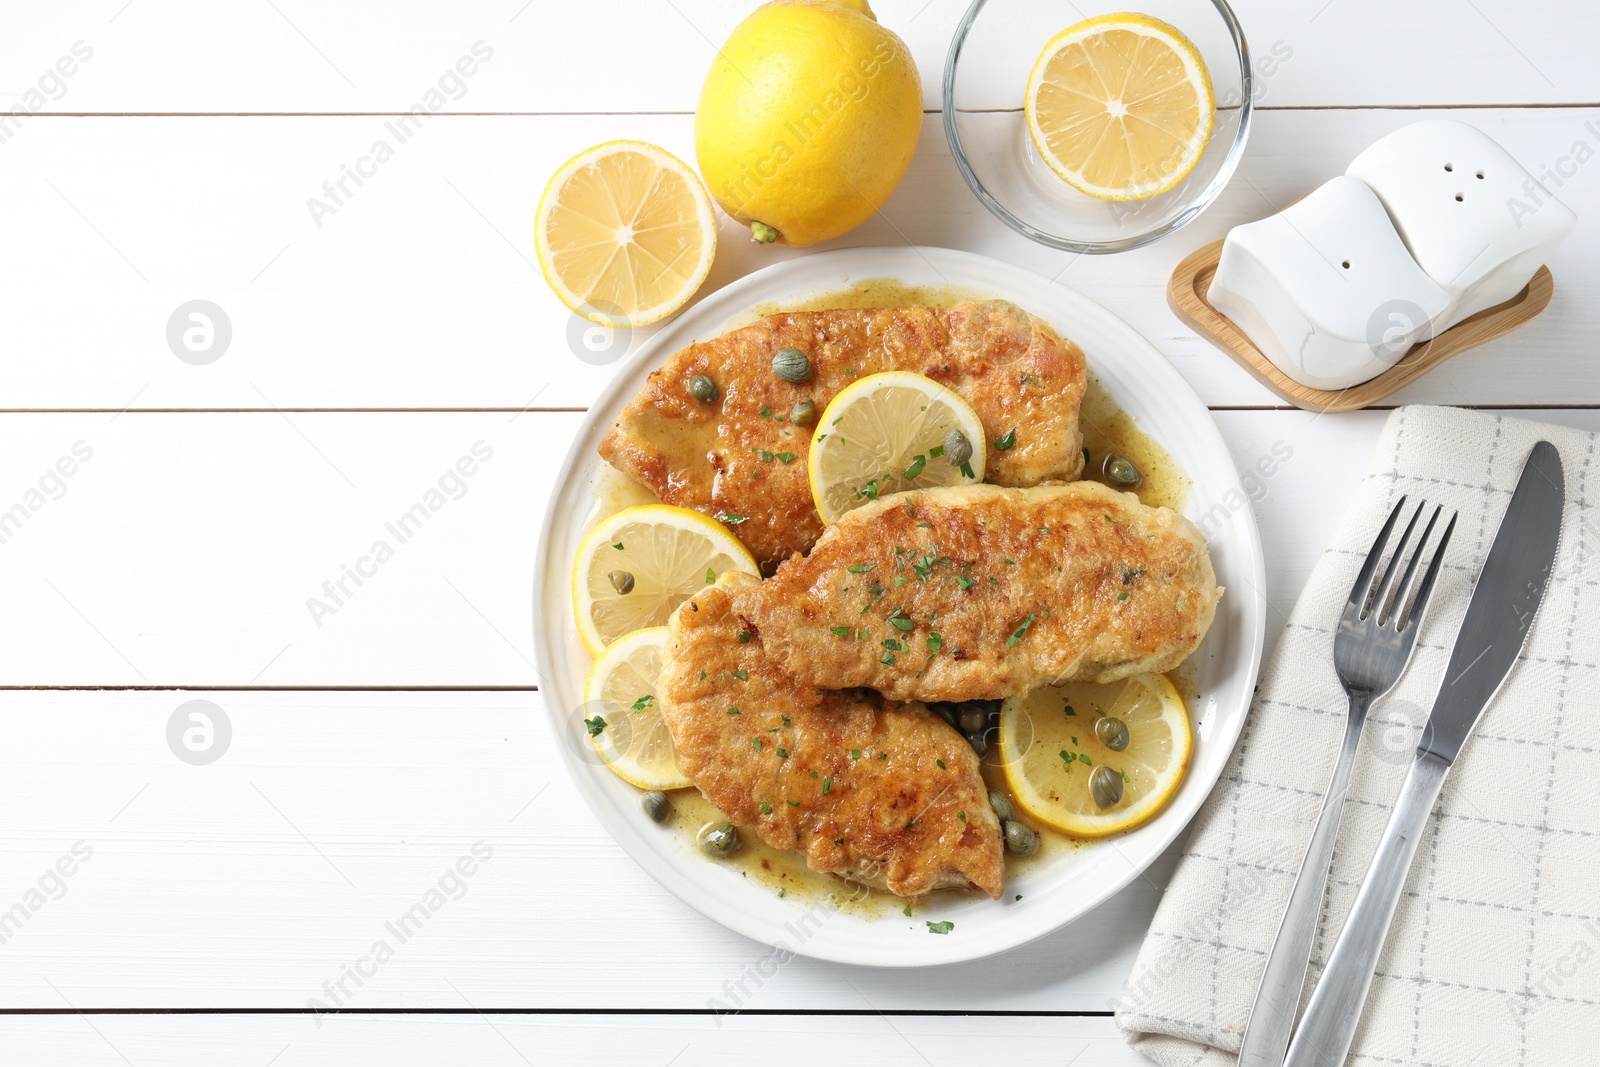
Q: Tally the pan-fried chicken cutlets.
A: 3